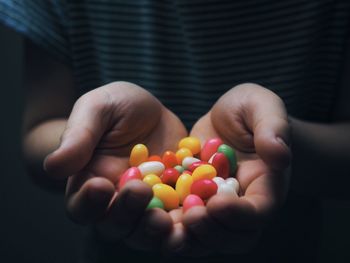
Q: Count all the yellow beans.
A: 7